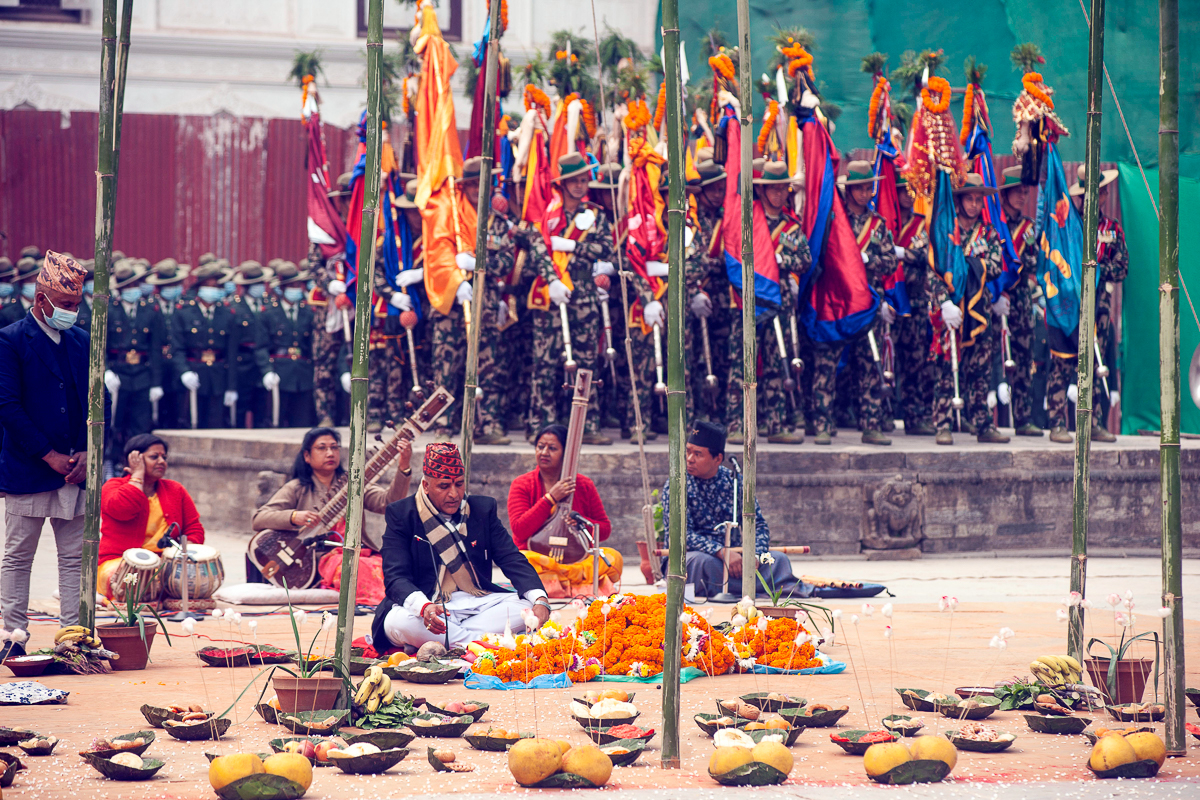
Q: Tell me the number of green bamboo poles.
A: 8